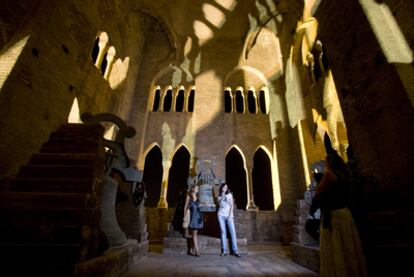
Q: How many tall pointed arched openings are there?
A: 4